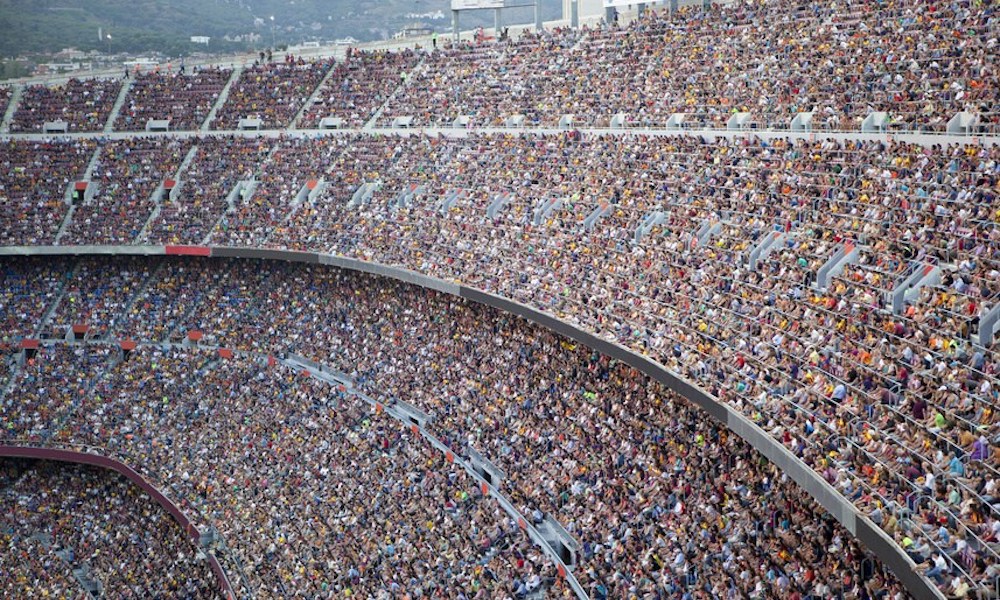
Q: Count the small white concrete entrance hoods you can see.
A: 14